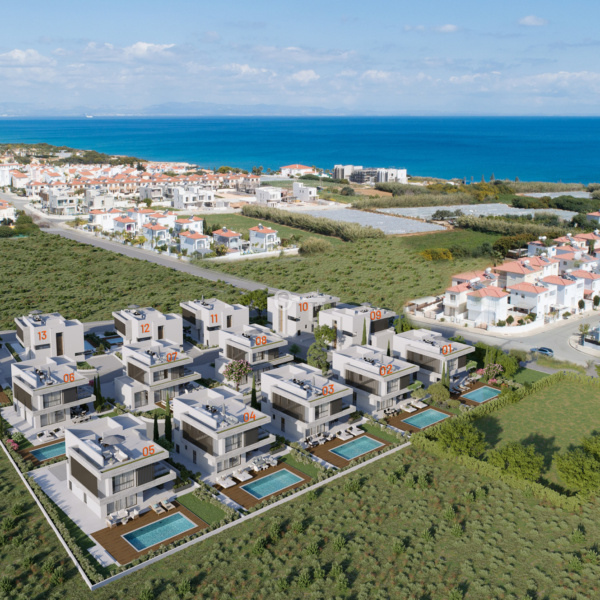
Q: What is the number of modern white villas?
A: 13